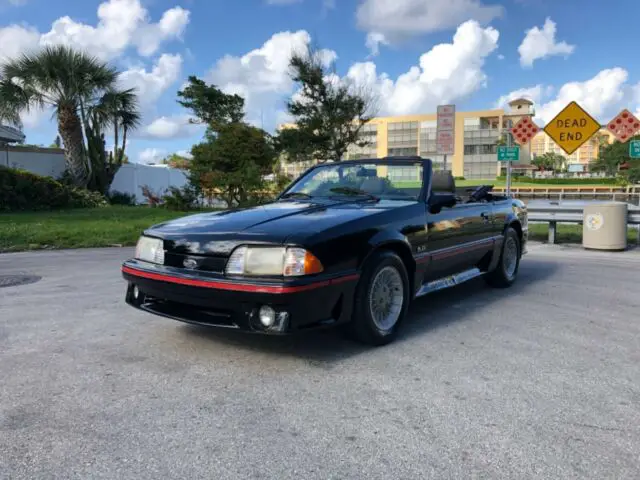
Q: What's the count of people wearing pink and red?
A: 0